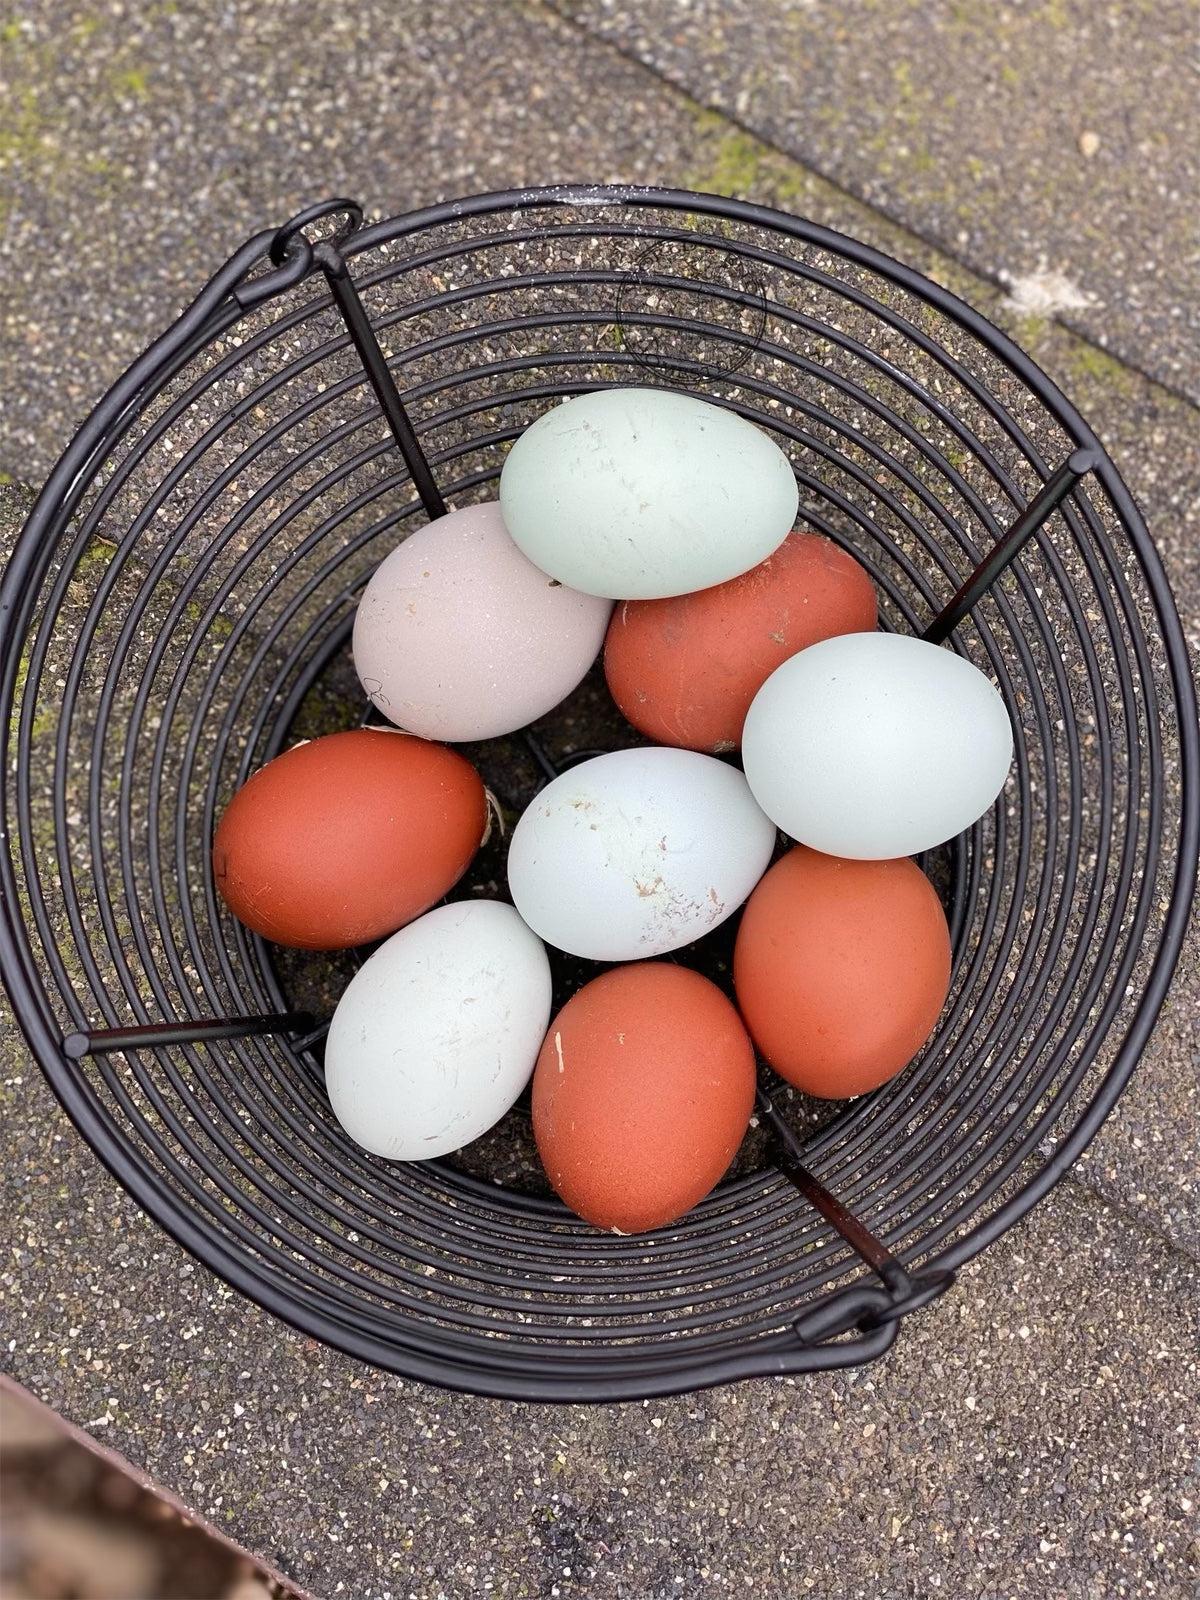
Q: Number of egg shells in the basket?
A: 9